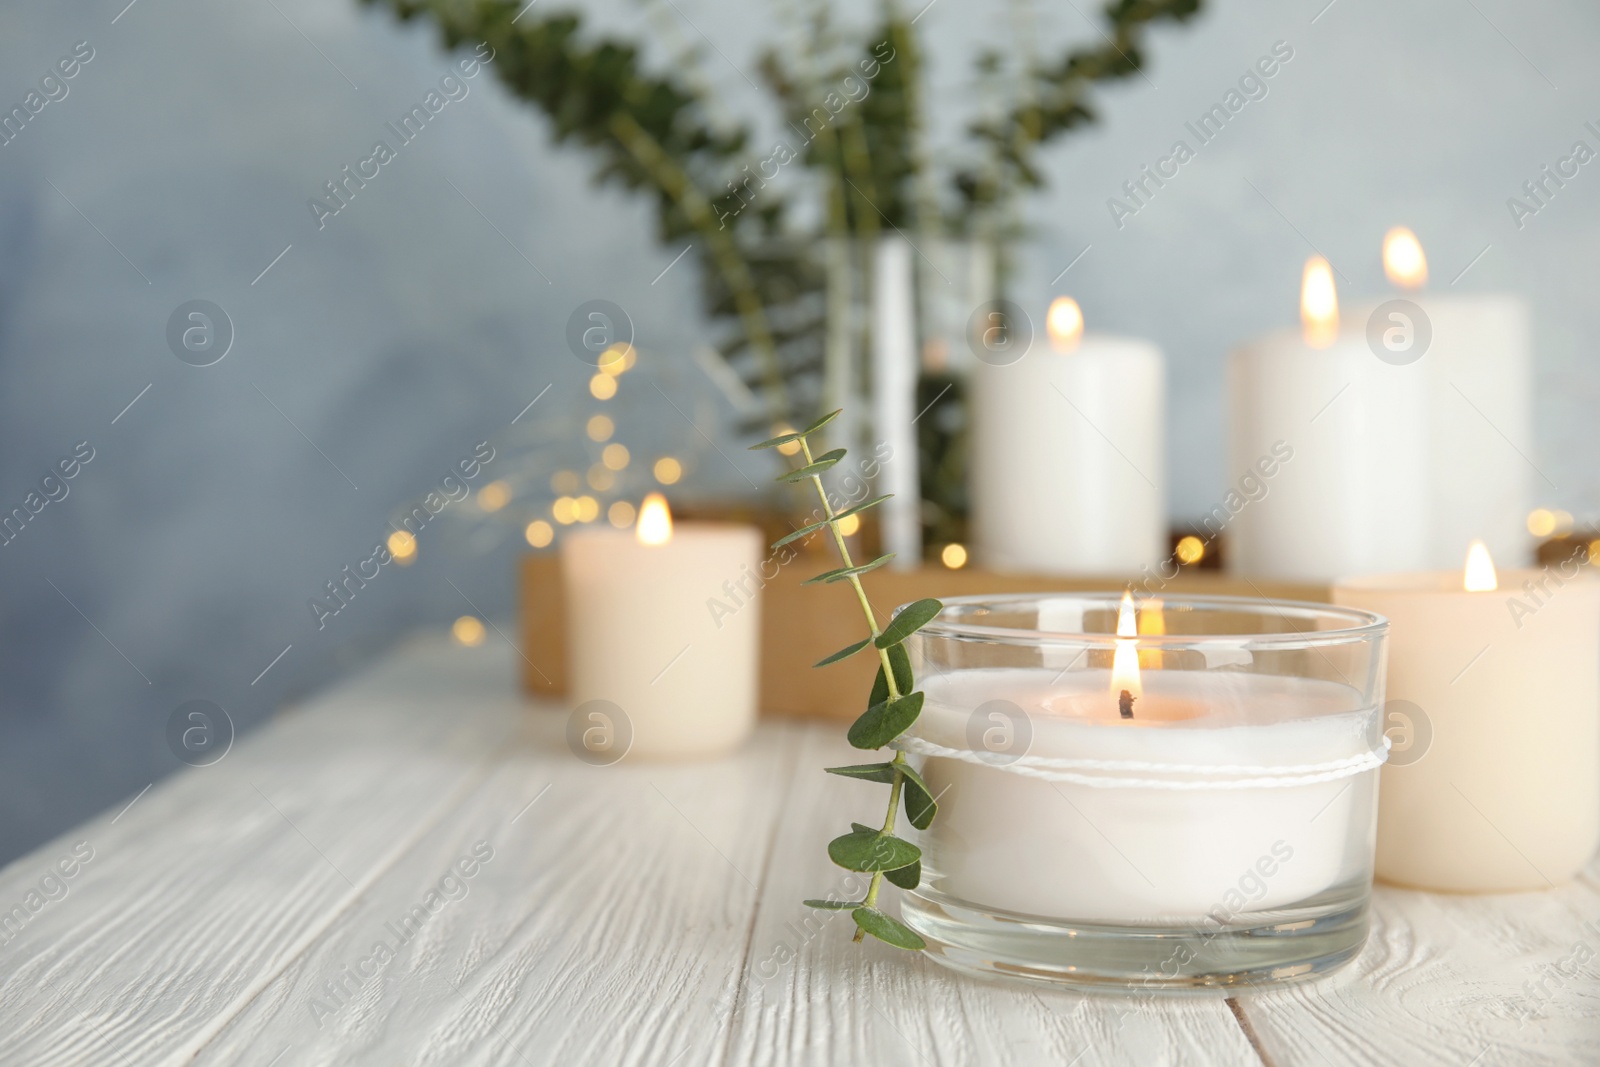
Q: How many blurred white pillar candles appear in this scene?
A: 3